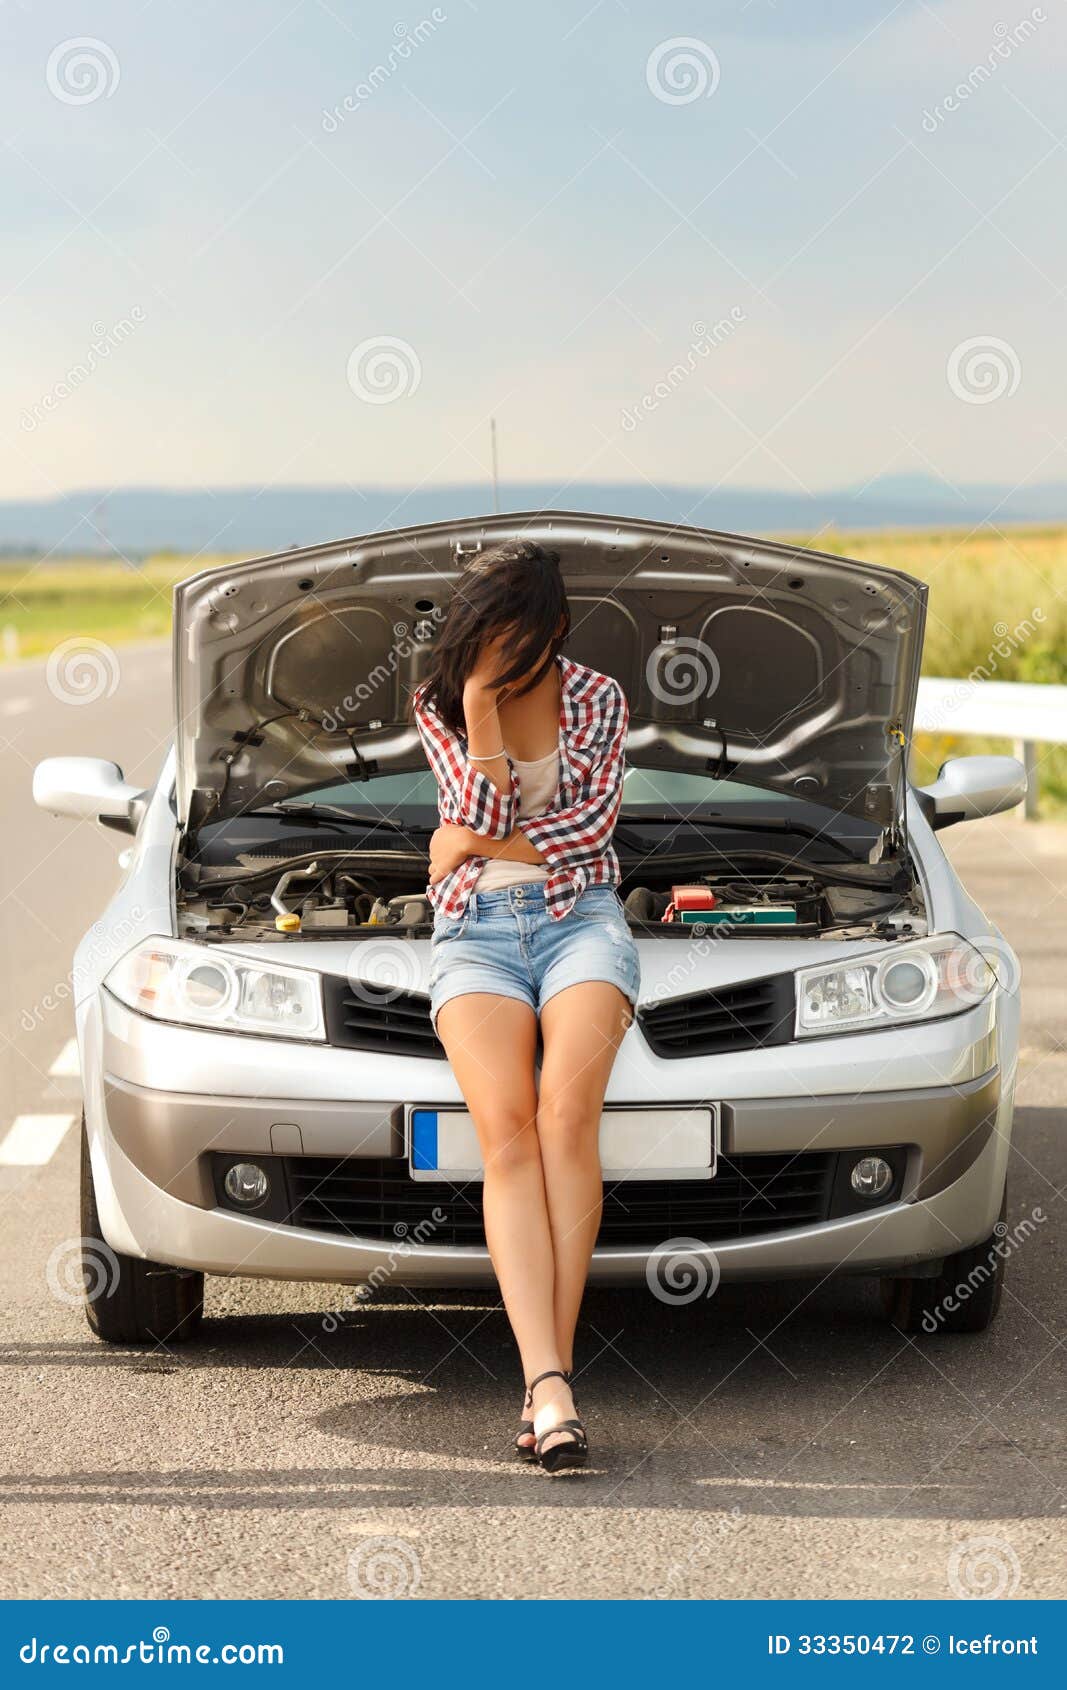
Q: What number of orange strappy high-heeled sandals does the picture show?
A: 0